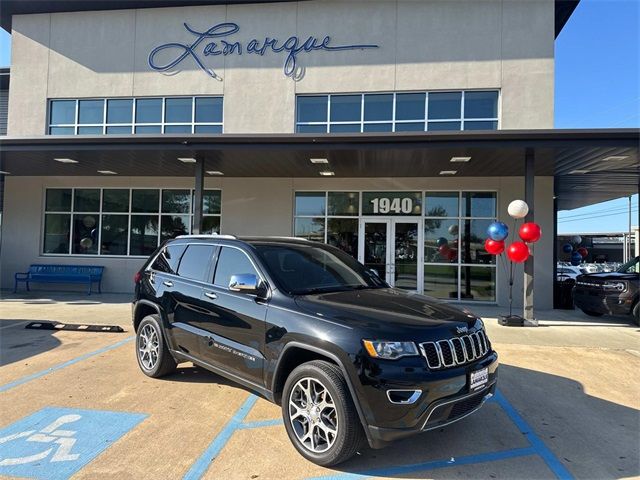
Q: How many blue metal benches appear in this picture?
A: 1